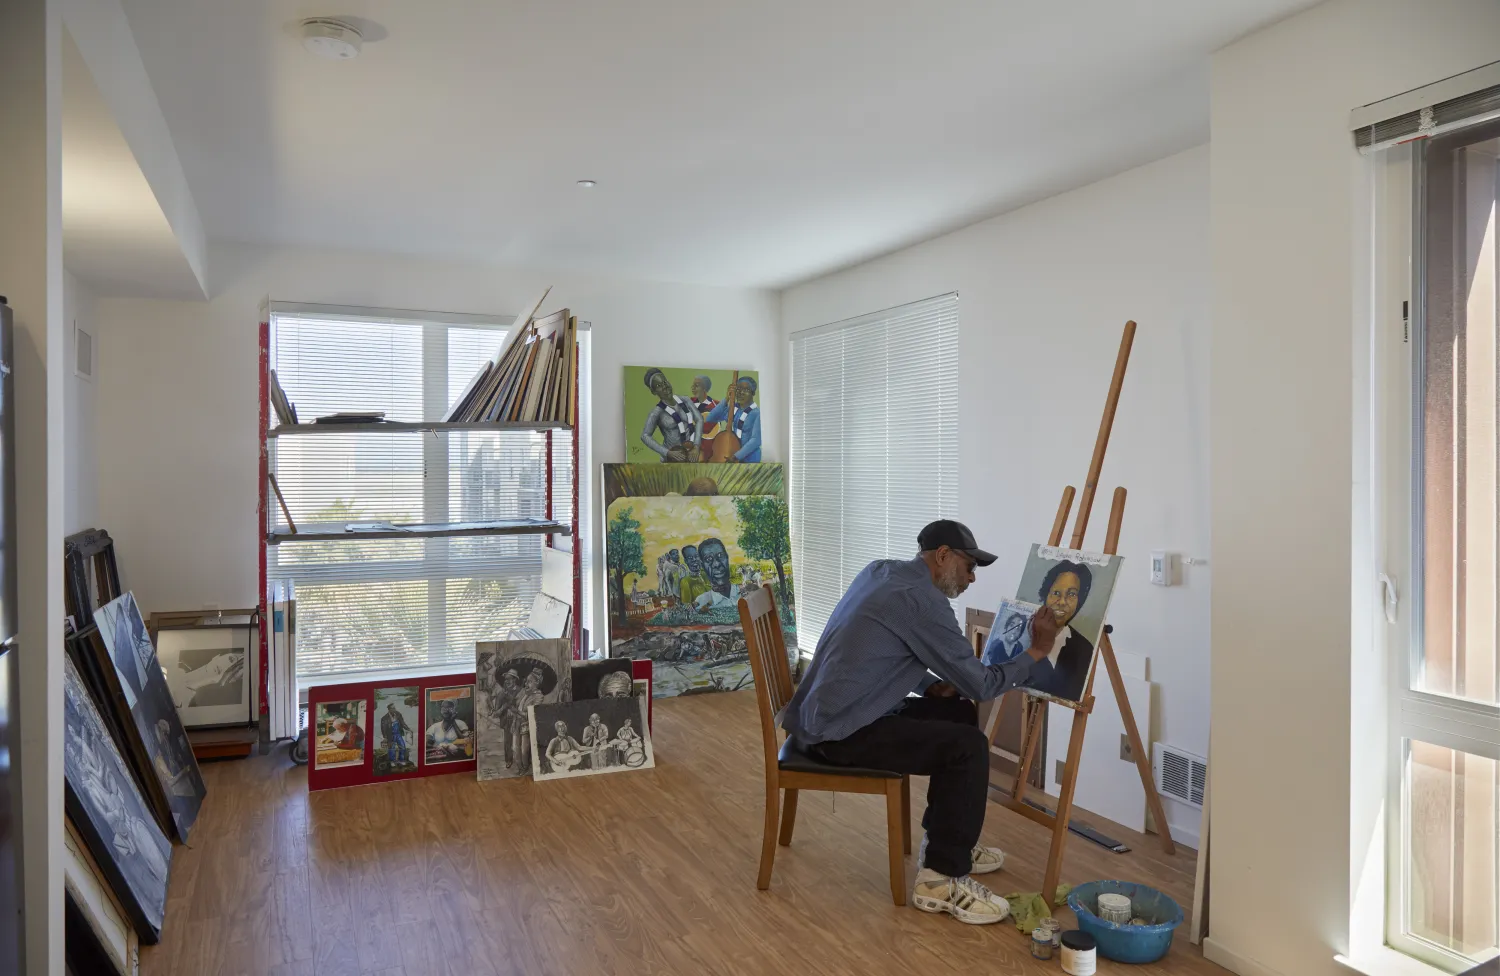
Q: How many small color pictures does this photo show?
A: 3